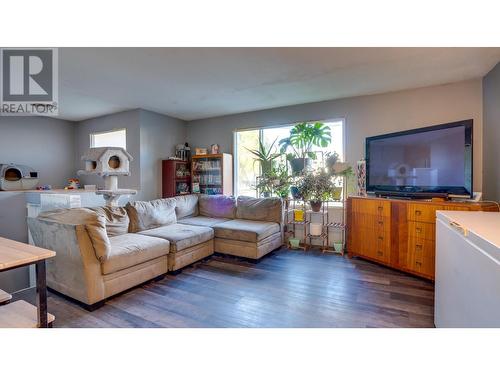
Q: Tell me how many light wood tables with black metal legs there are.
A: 1